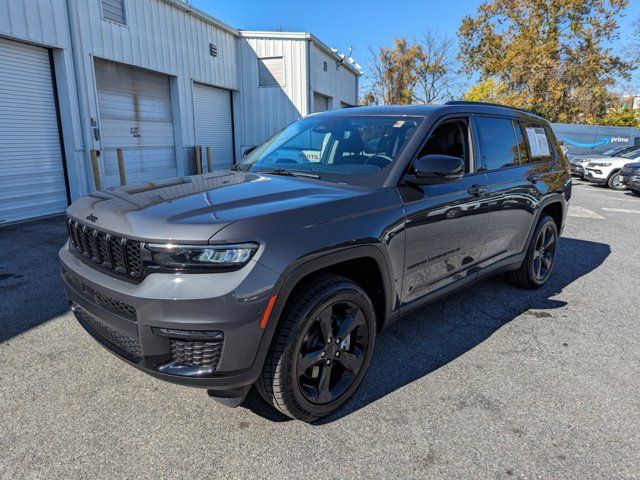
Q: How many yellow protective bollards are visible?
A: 4